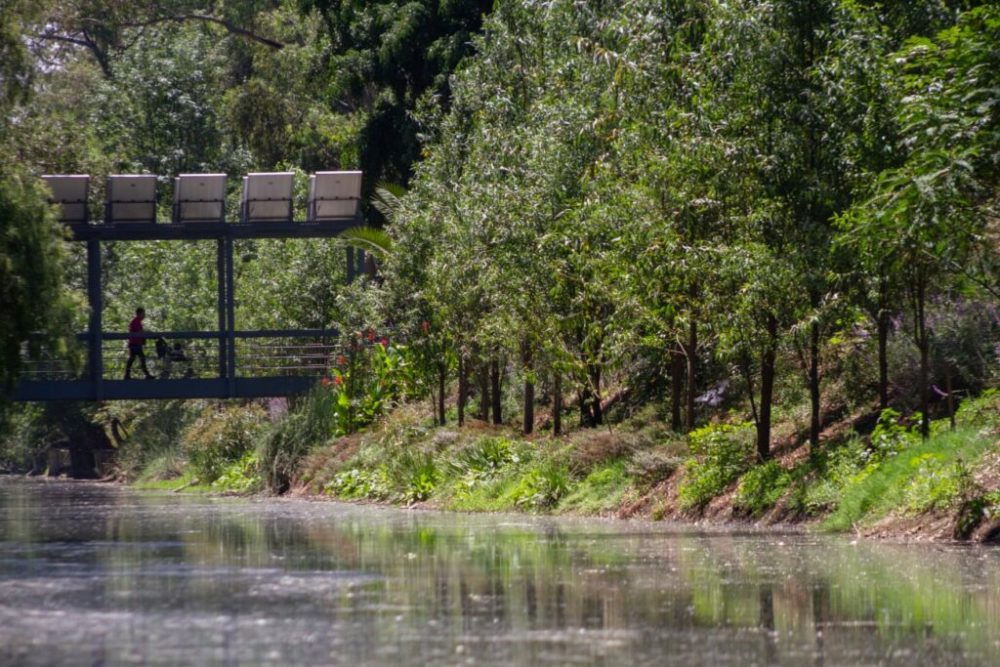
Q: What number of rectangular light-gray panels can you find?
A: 5